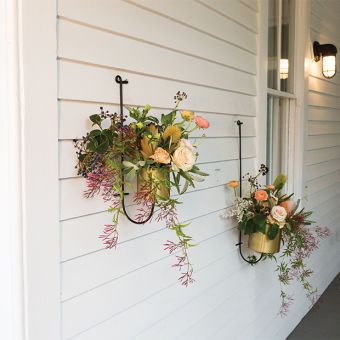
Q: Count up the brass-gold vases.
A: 2